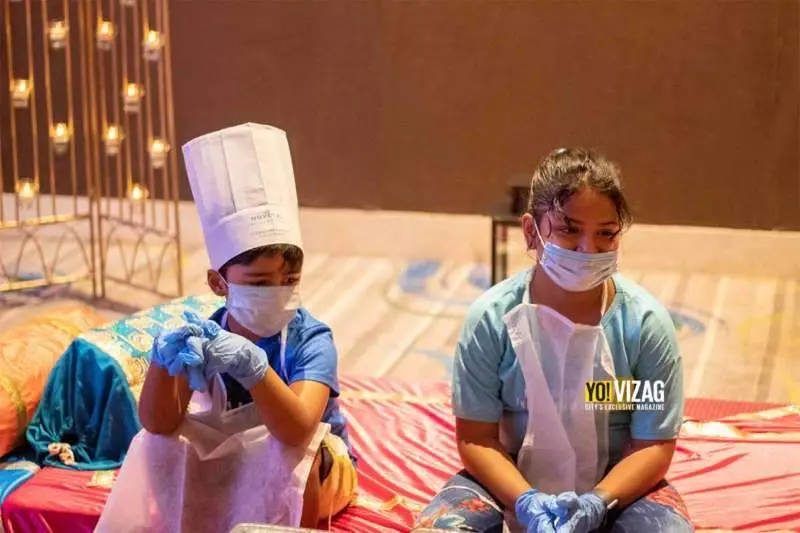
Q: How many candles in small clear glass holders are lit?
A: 10